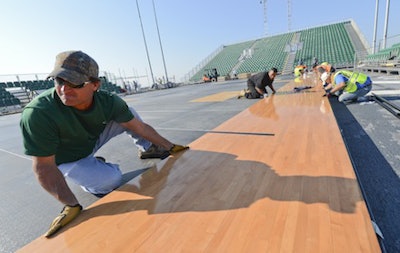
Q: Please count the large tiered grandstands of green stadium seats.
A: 1